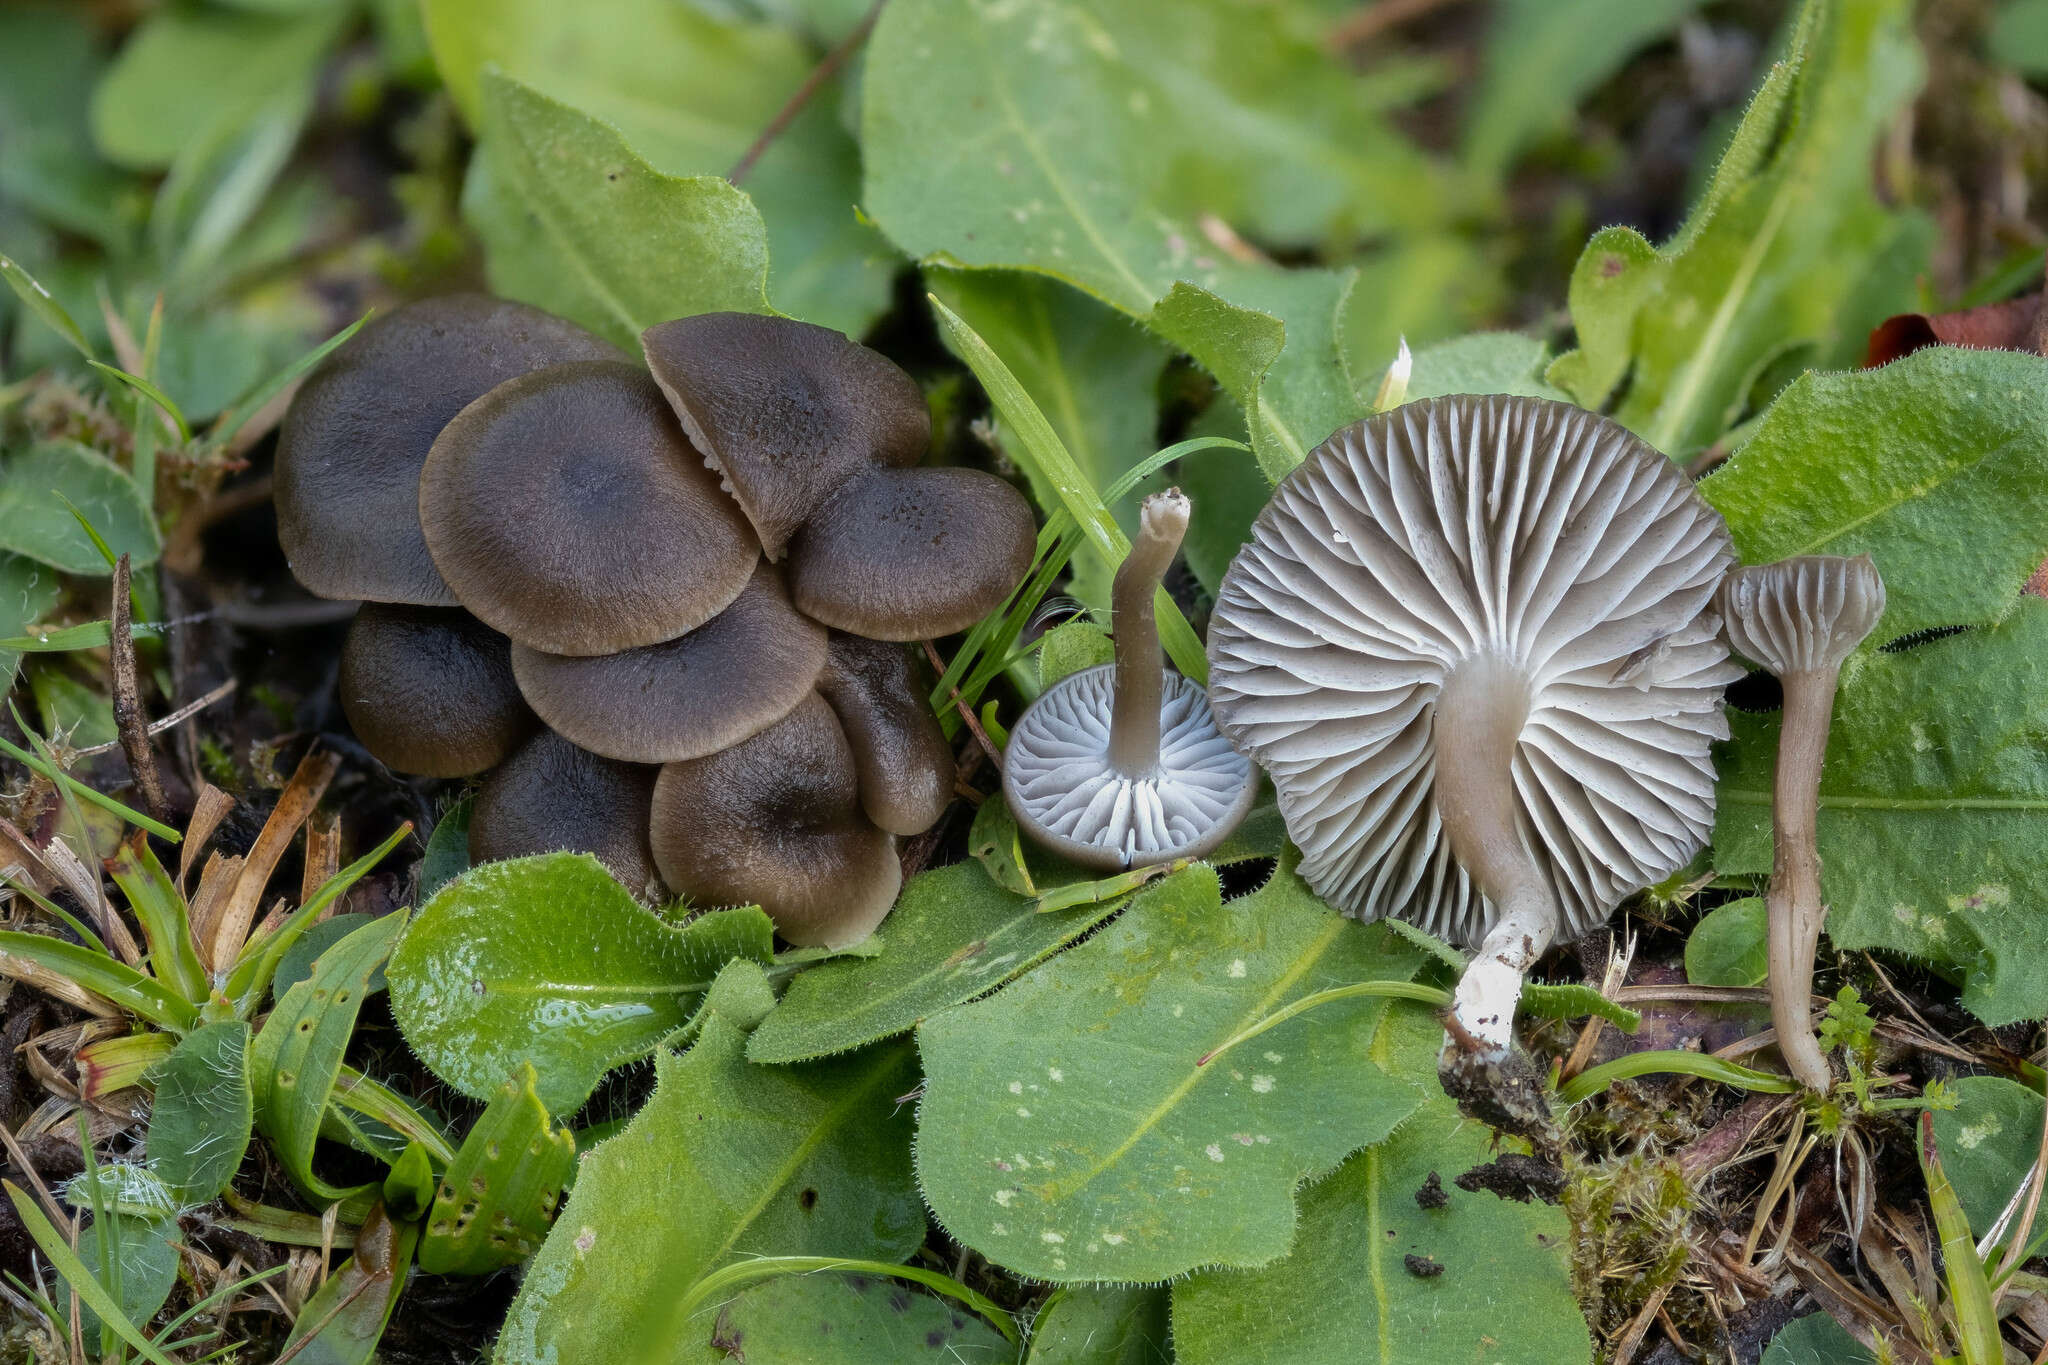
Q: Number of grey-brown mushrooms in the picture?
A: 12